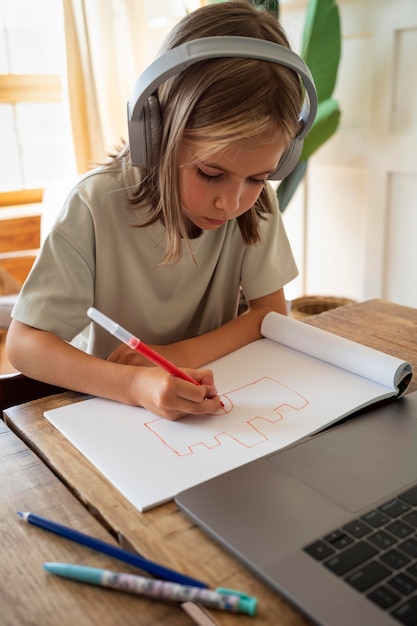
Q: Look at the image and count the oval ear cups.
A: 2